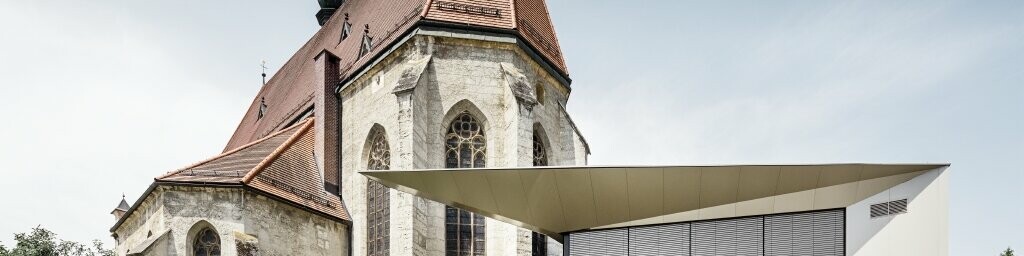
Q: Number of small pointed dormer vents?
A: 3